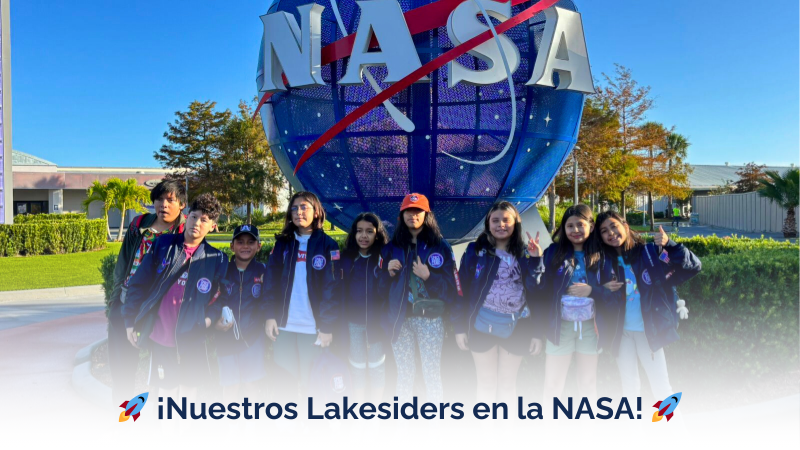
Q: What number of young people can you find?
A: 9